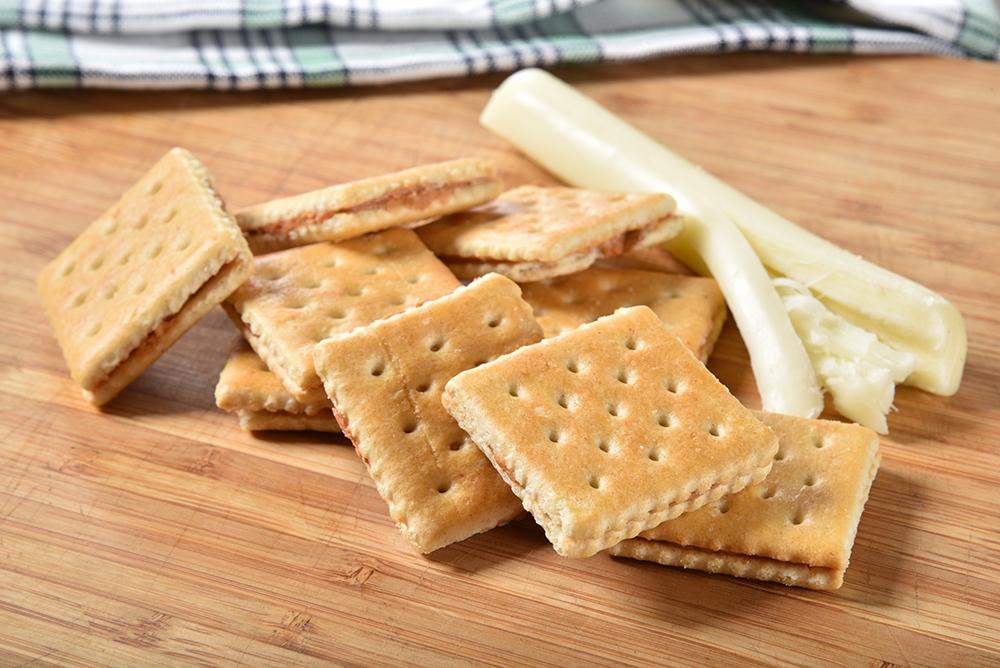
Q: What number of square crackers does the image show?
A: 9